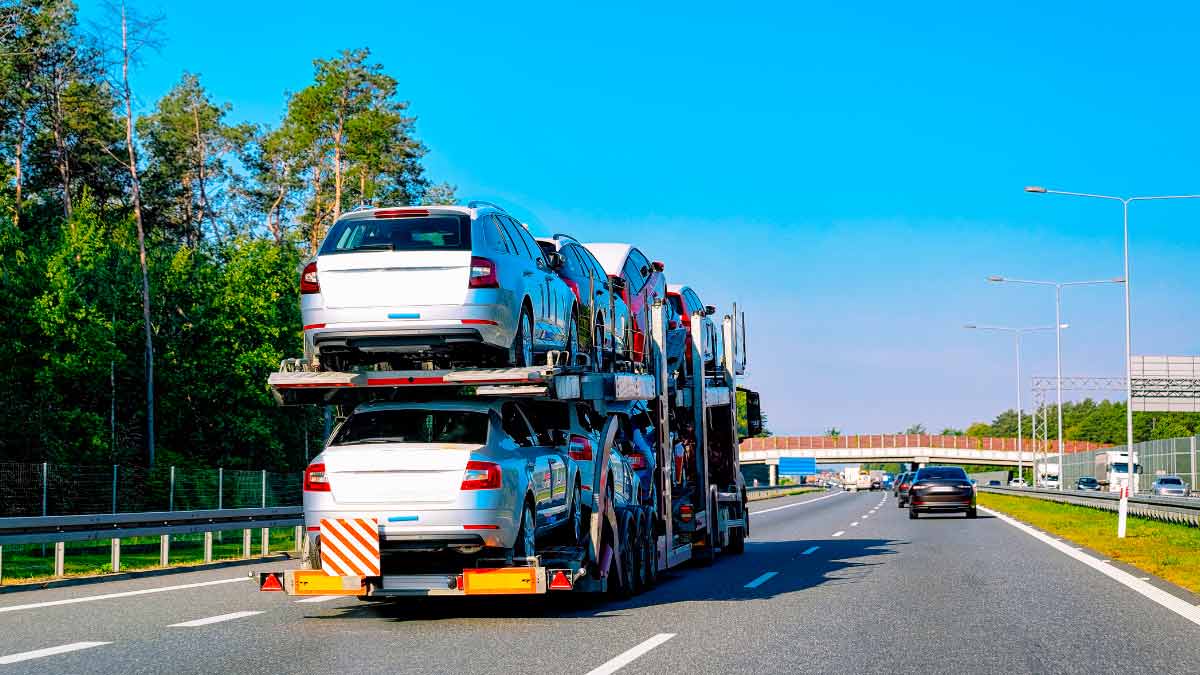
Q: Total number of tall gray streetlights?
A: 3